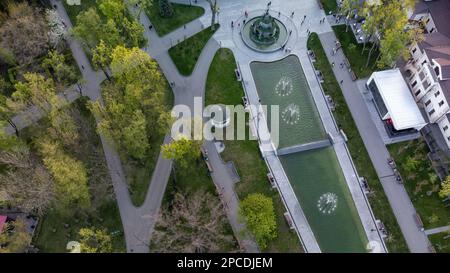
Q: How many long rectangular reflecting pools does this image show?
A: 2